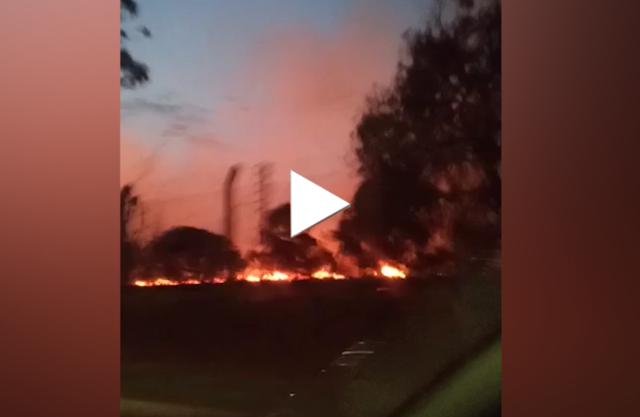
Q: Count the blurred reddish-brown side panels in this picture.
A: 2